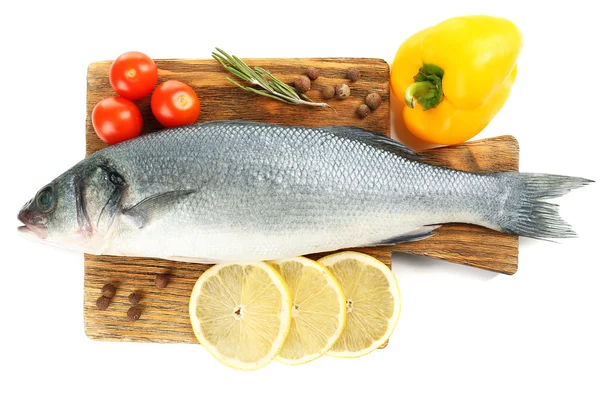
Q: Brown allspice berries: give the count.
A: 12